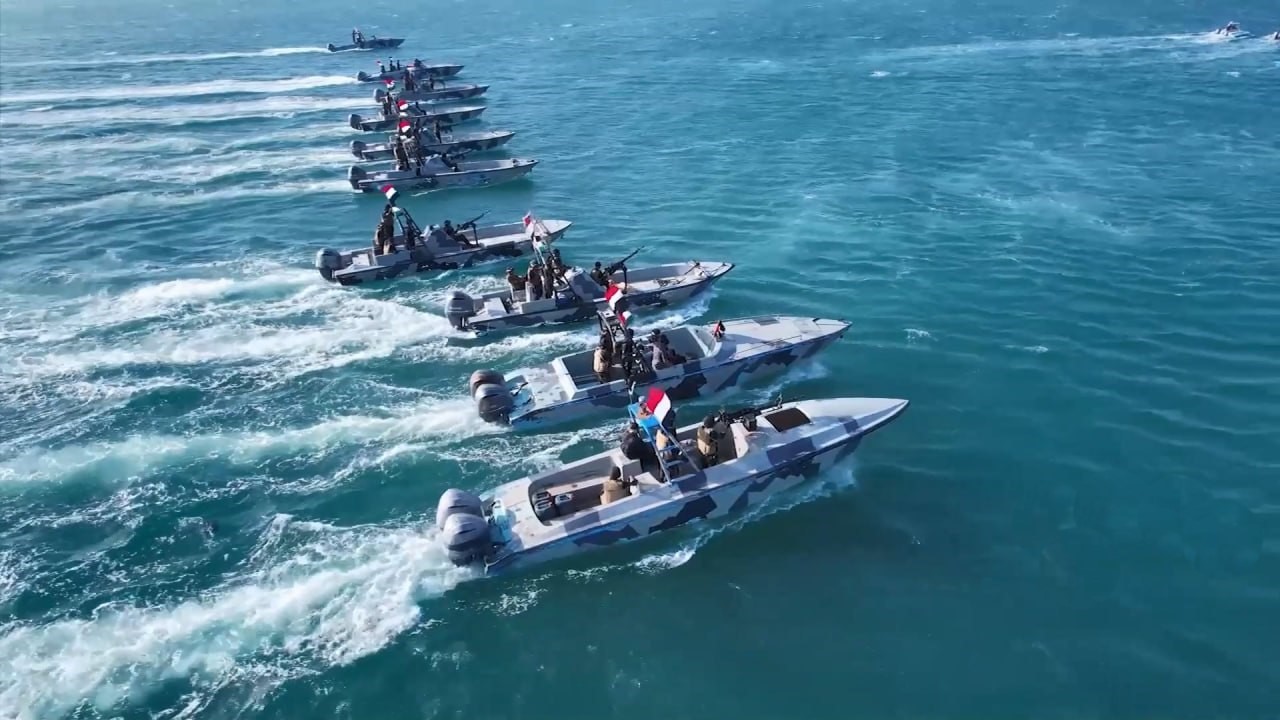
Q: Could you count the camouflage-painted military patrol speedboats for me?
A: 10